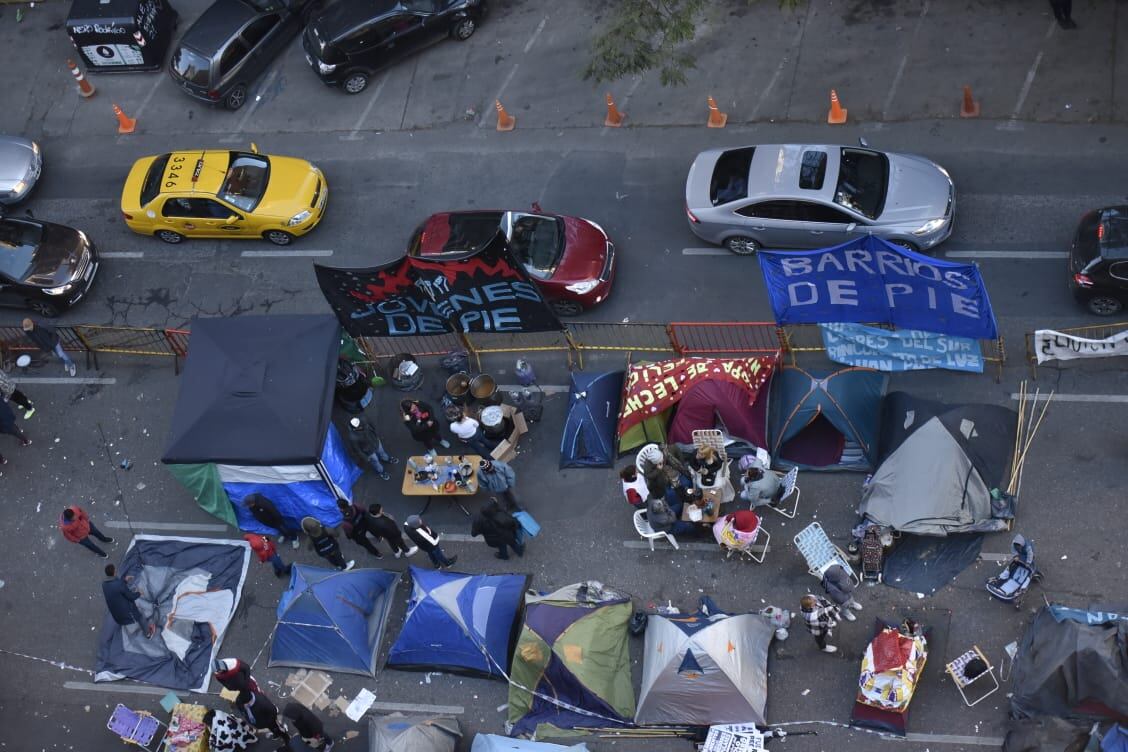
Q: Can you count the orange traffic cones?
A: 7